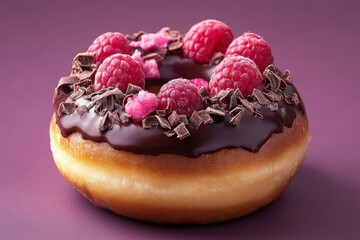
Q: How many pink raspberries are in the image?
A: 6